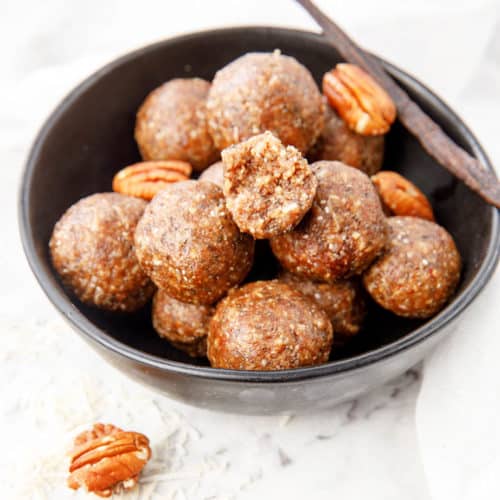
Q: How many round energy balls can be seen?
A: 12